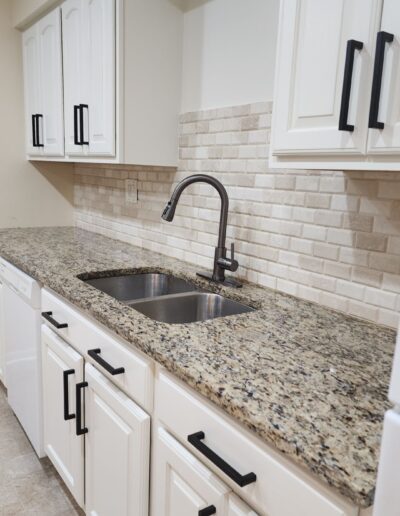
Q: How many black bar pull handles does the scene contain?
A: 12